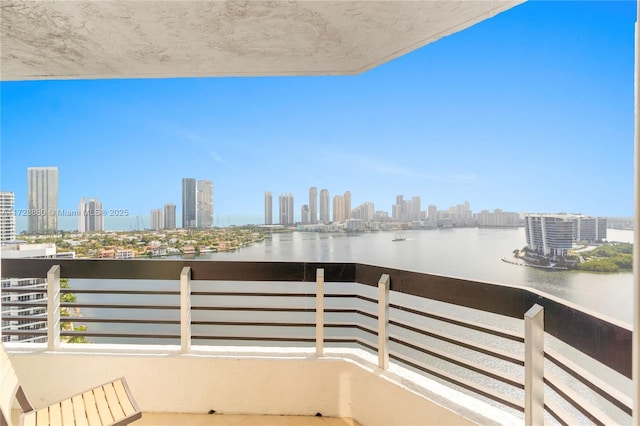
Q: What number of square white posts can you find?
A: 5